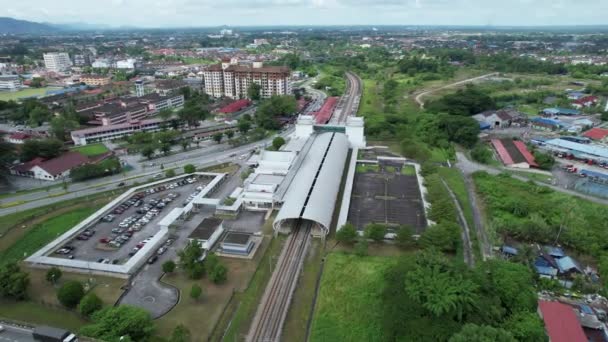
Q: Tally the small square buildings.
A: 2